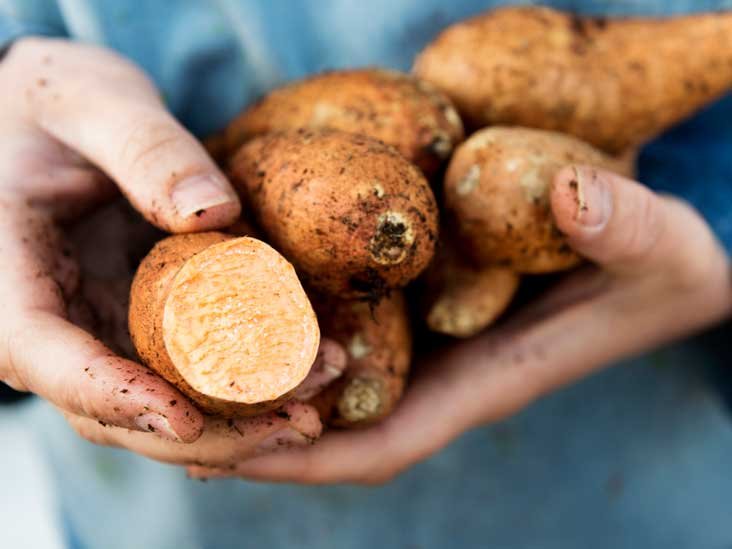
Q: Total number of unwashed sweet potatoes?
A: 7